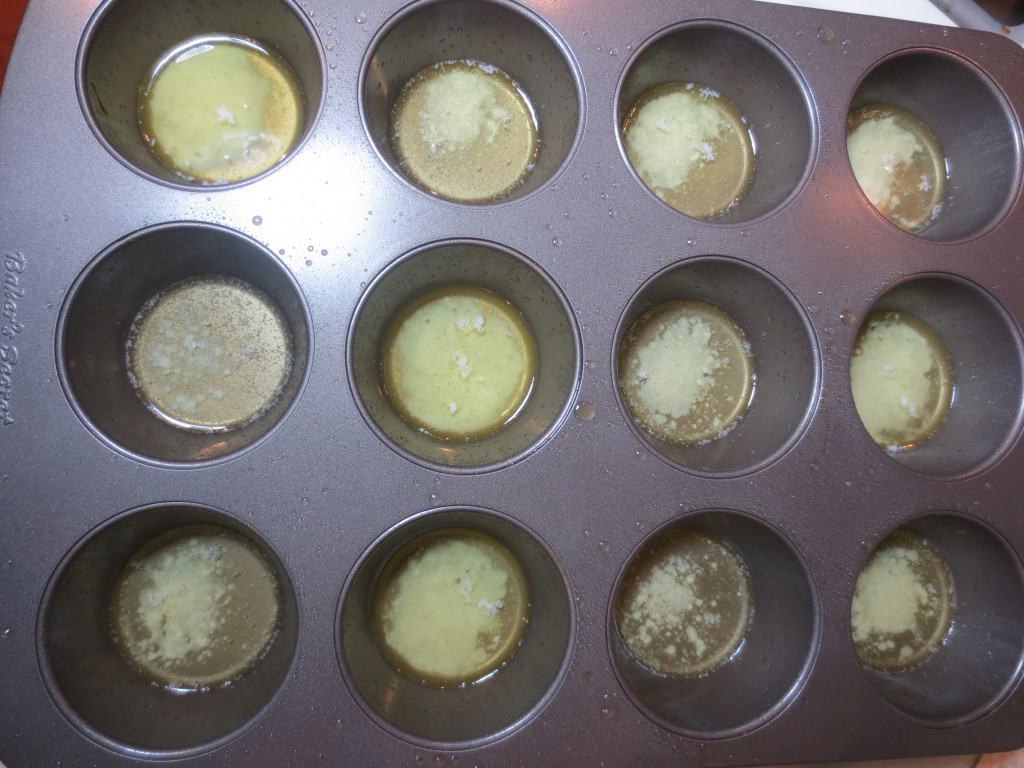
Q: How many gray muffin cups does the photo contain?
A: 12